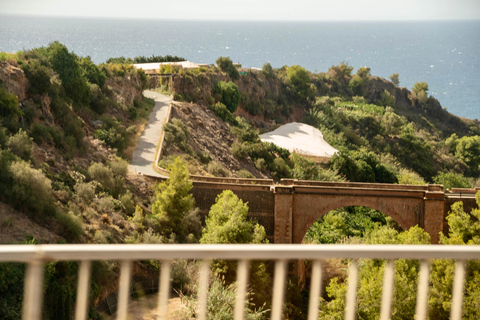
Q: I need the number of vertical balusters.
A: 12